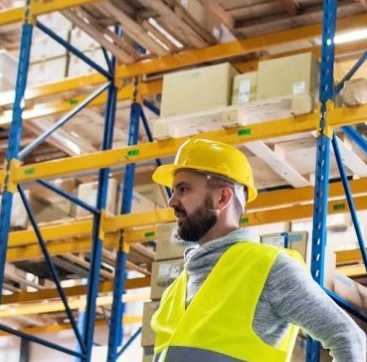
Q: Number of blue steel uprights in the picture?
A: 4